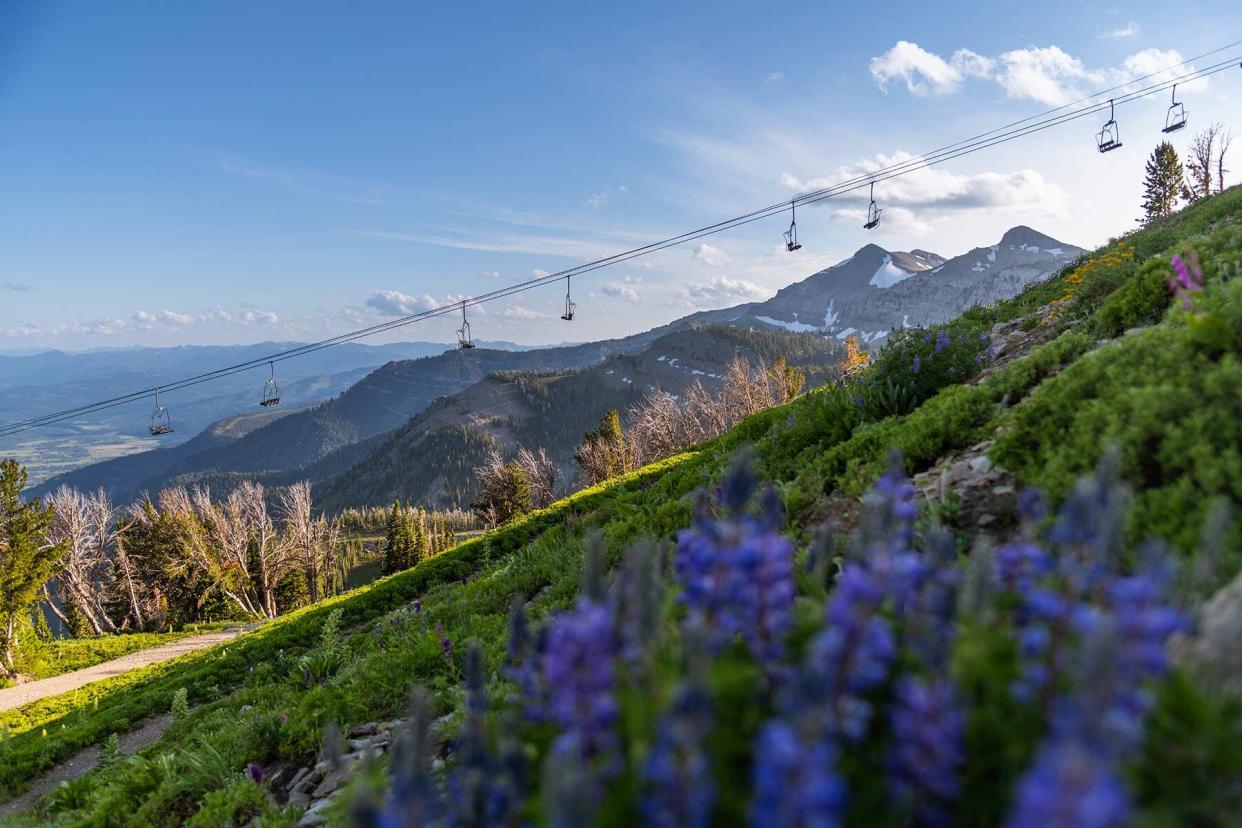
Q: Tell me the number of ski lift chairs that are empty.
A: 8